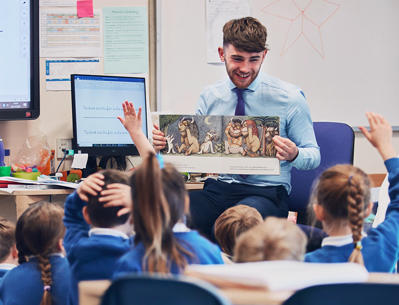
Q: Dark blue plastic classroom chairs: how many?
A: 2